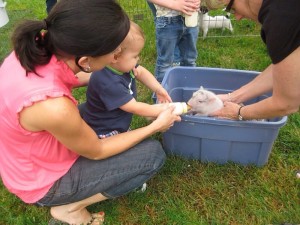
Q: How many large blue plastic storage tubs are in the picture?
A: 1